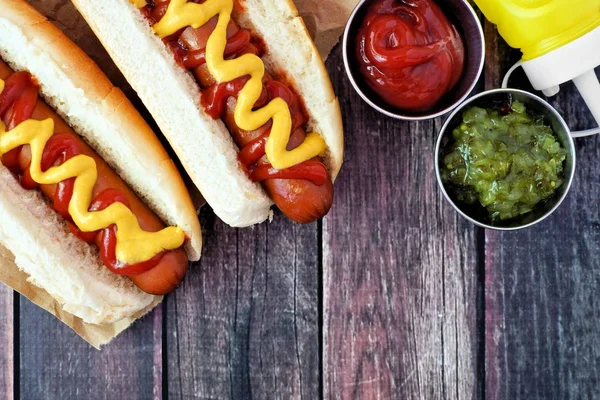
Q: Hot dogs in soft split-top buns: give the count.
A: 2